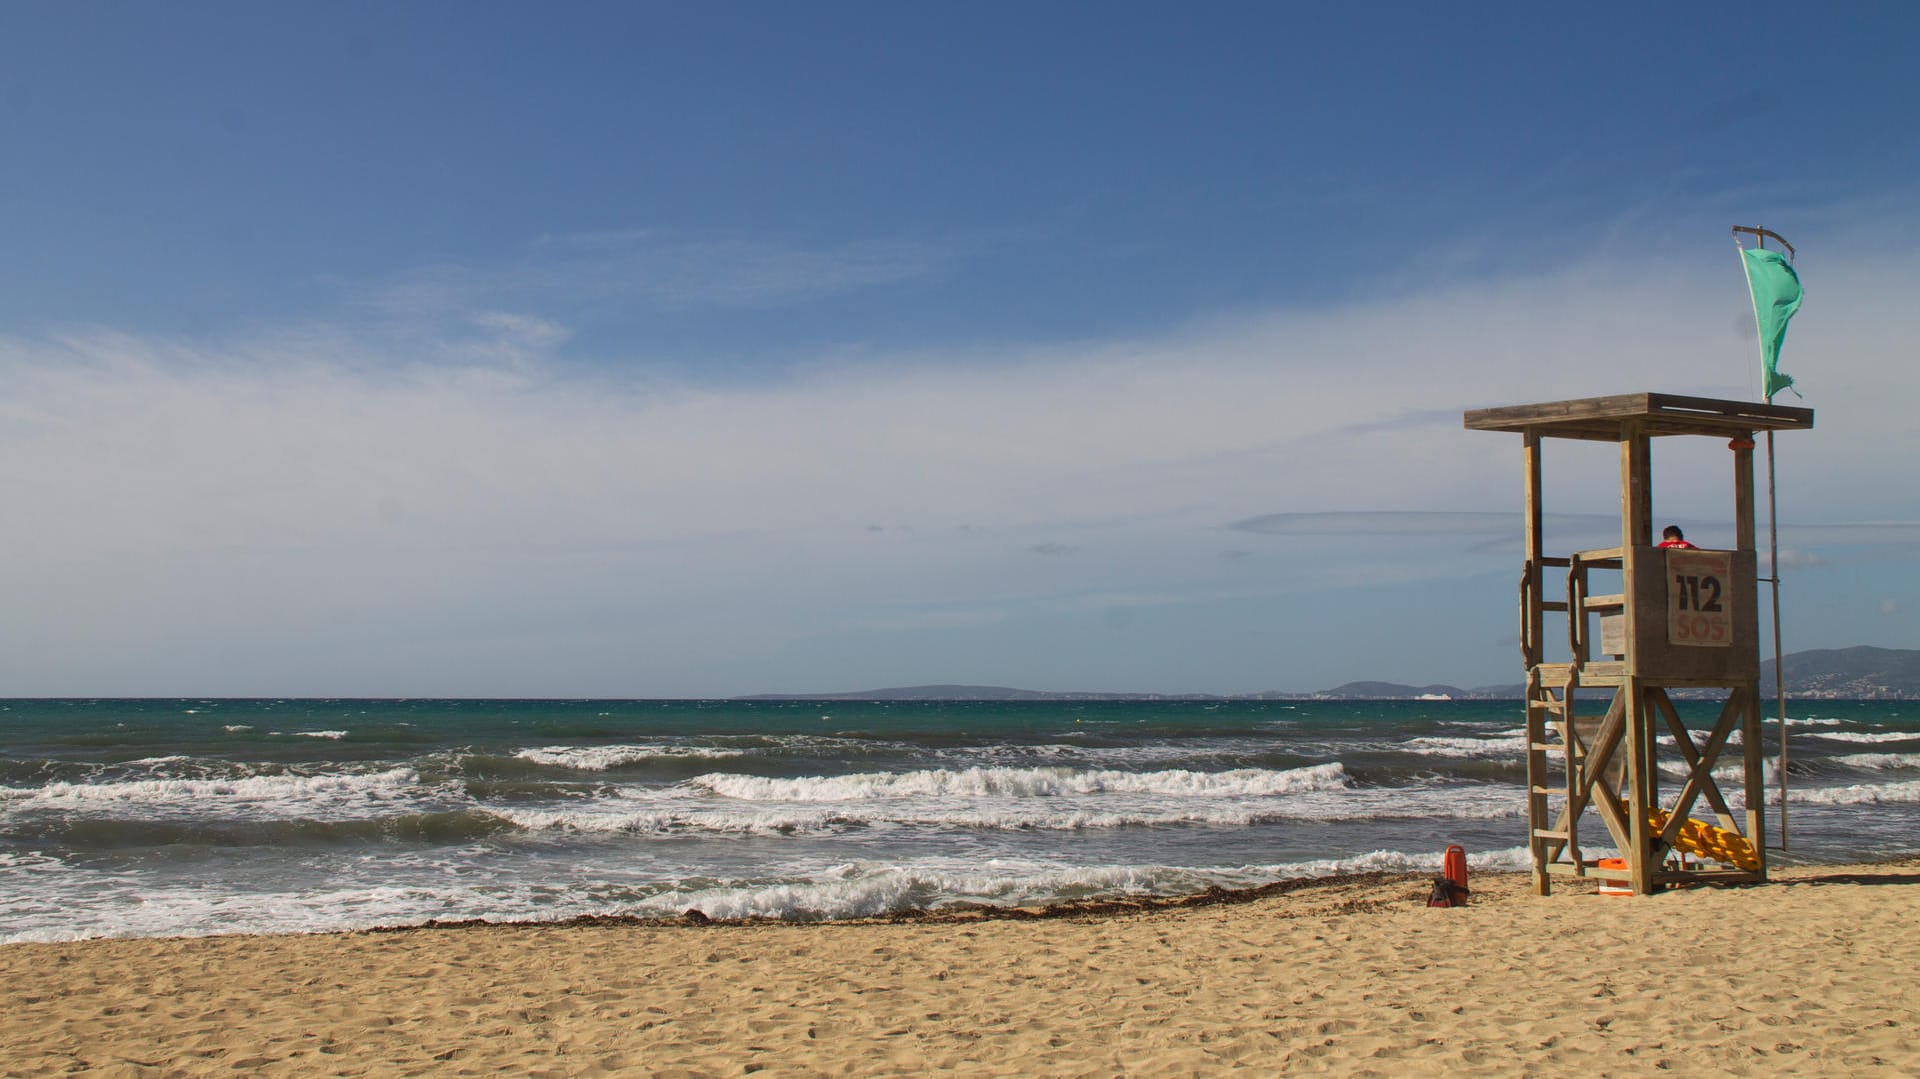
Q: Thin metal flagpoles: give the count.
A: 1